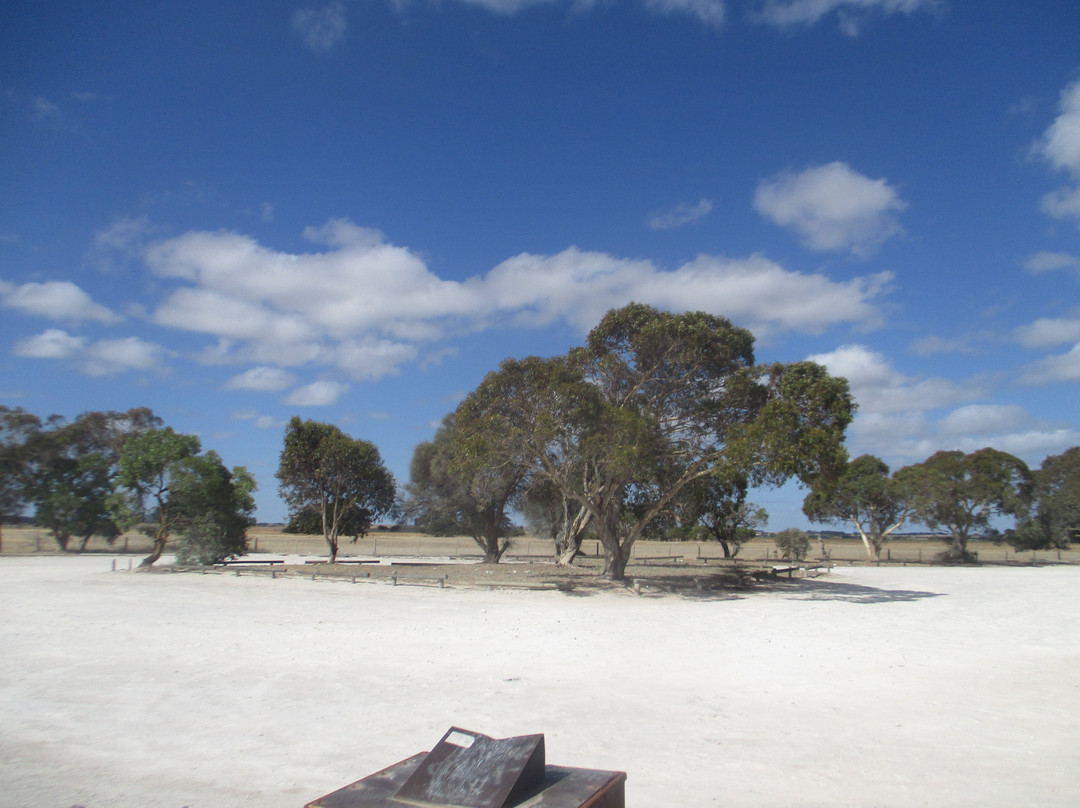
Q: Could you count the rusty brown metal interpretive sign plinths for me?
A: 1